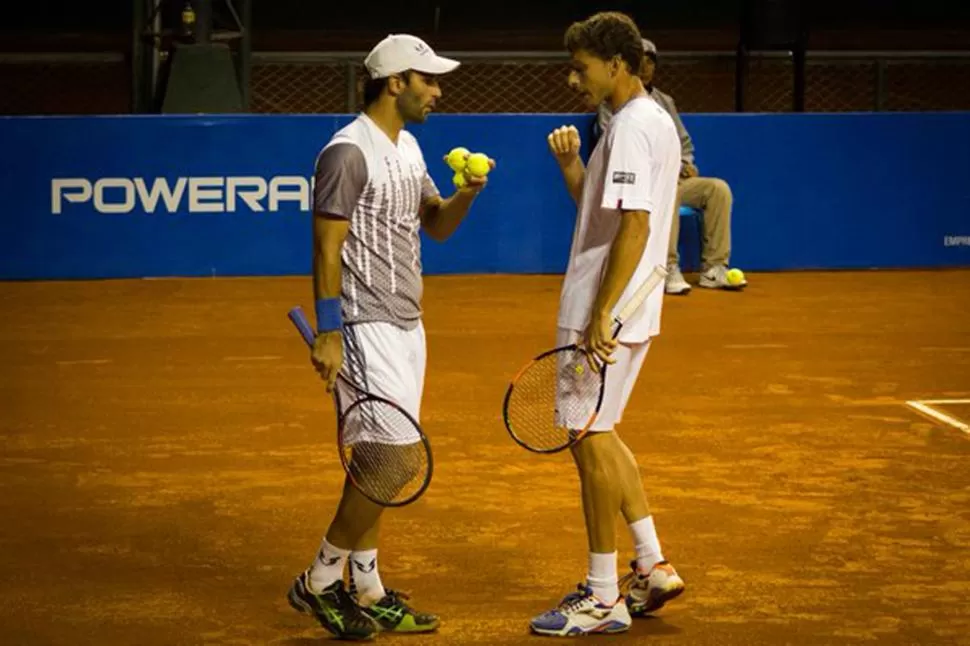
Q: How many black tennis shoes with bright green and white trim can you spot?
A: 2